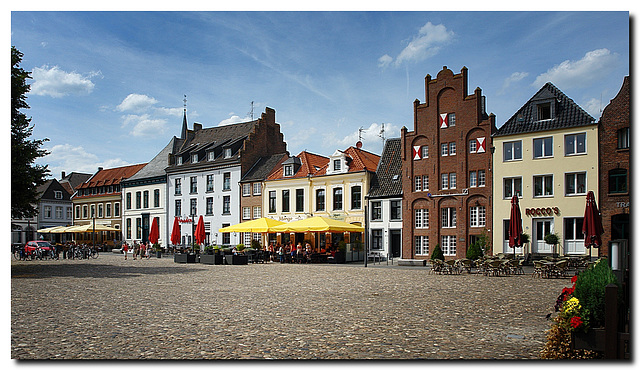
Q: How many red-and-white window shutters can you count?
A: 3